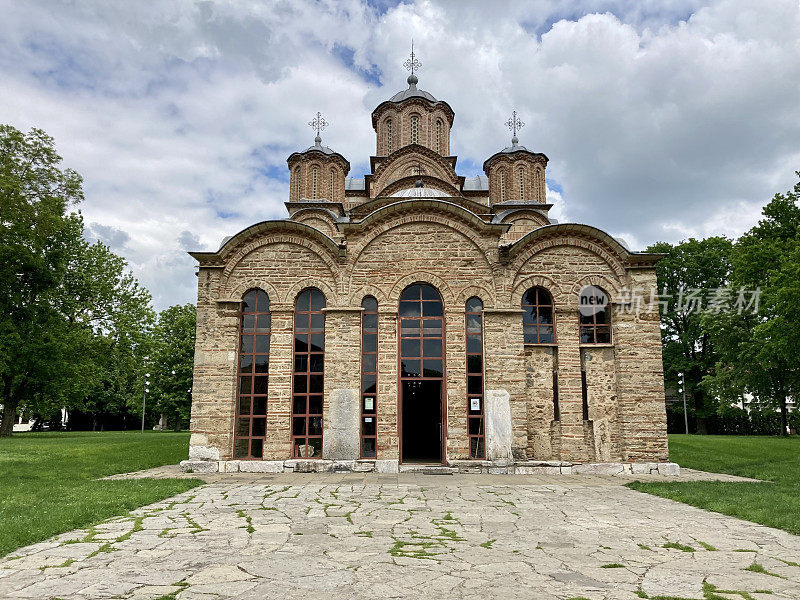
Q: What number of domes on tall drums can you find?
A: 3